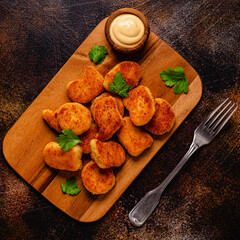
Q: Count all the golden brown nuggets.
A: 13